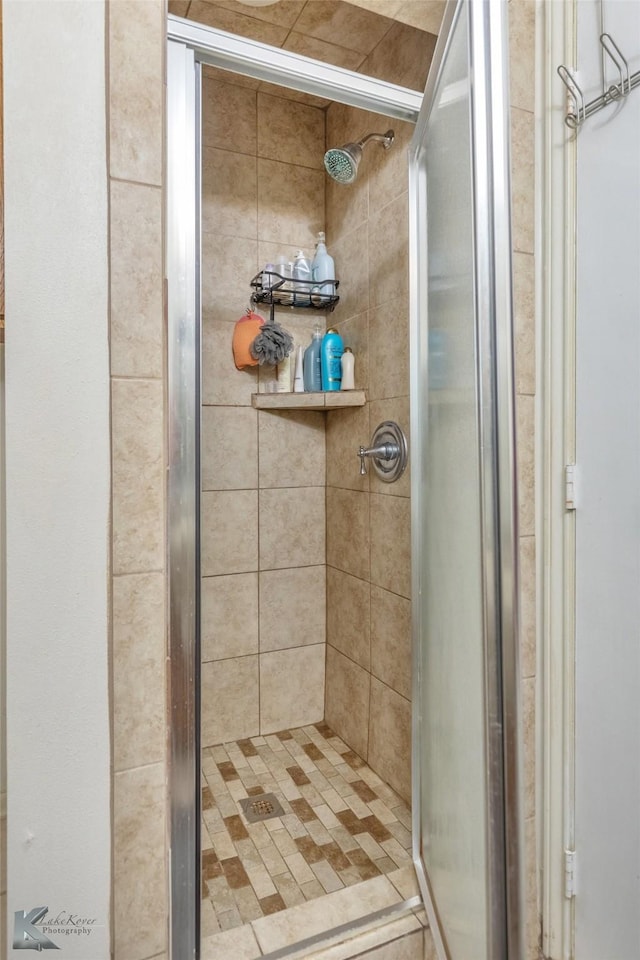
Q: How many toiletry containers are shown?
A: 9